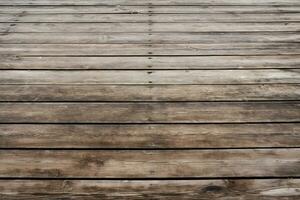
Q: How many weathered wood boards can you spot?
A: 13